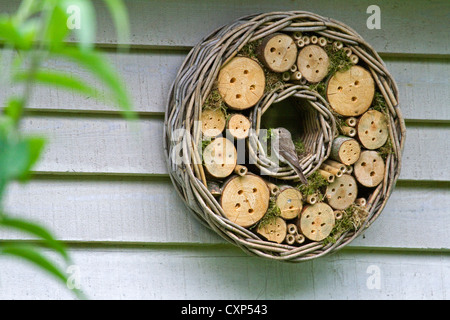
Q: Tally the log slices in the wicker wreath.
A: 15